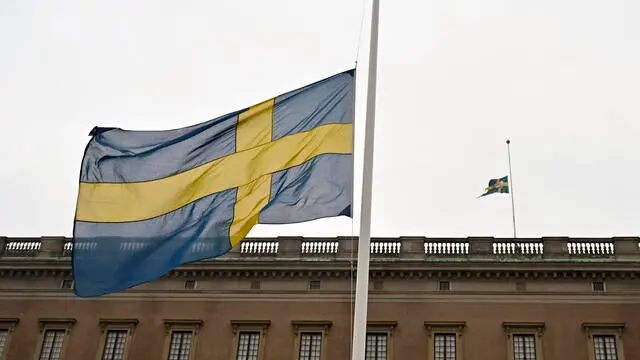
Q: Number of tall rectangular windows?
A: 10